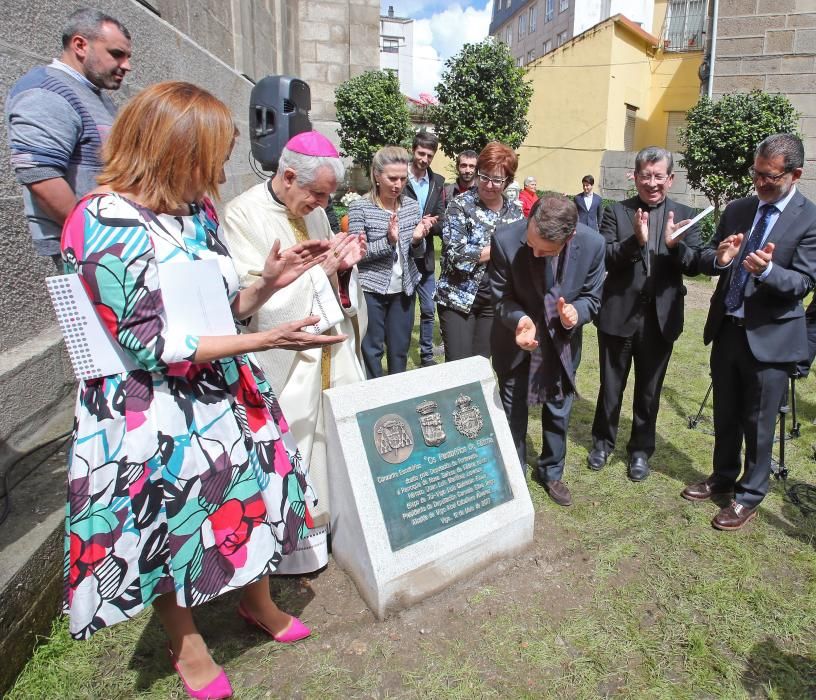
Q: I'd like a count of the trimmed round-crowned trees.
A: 3